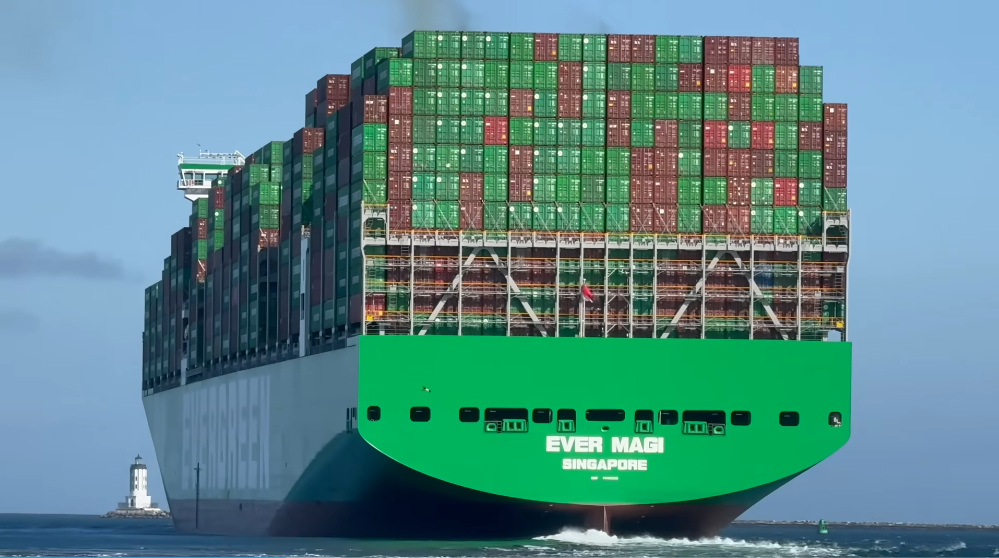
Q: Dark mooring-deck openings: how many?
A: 13